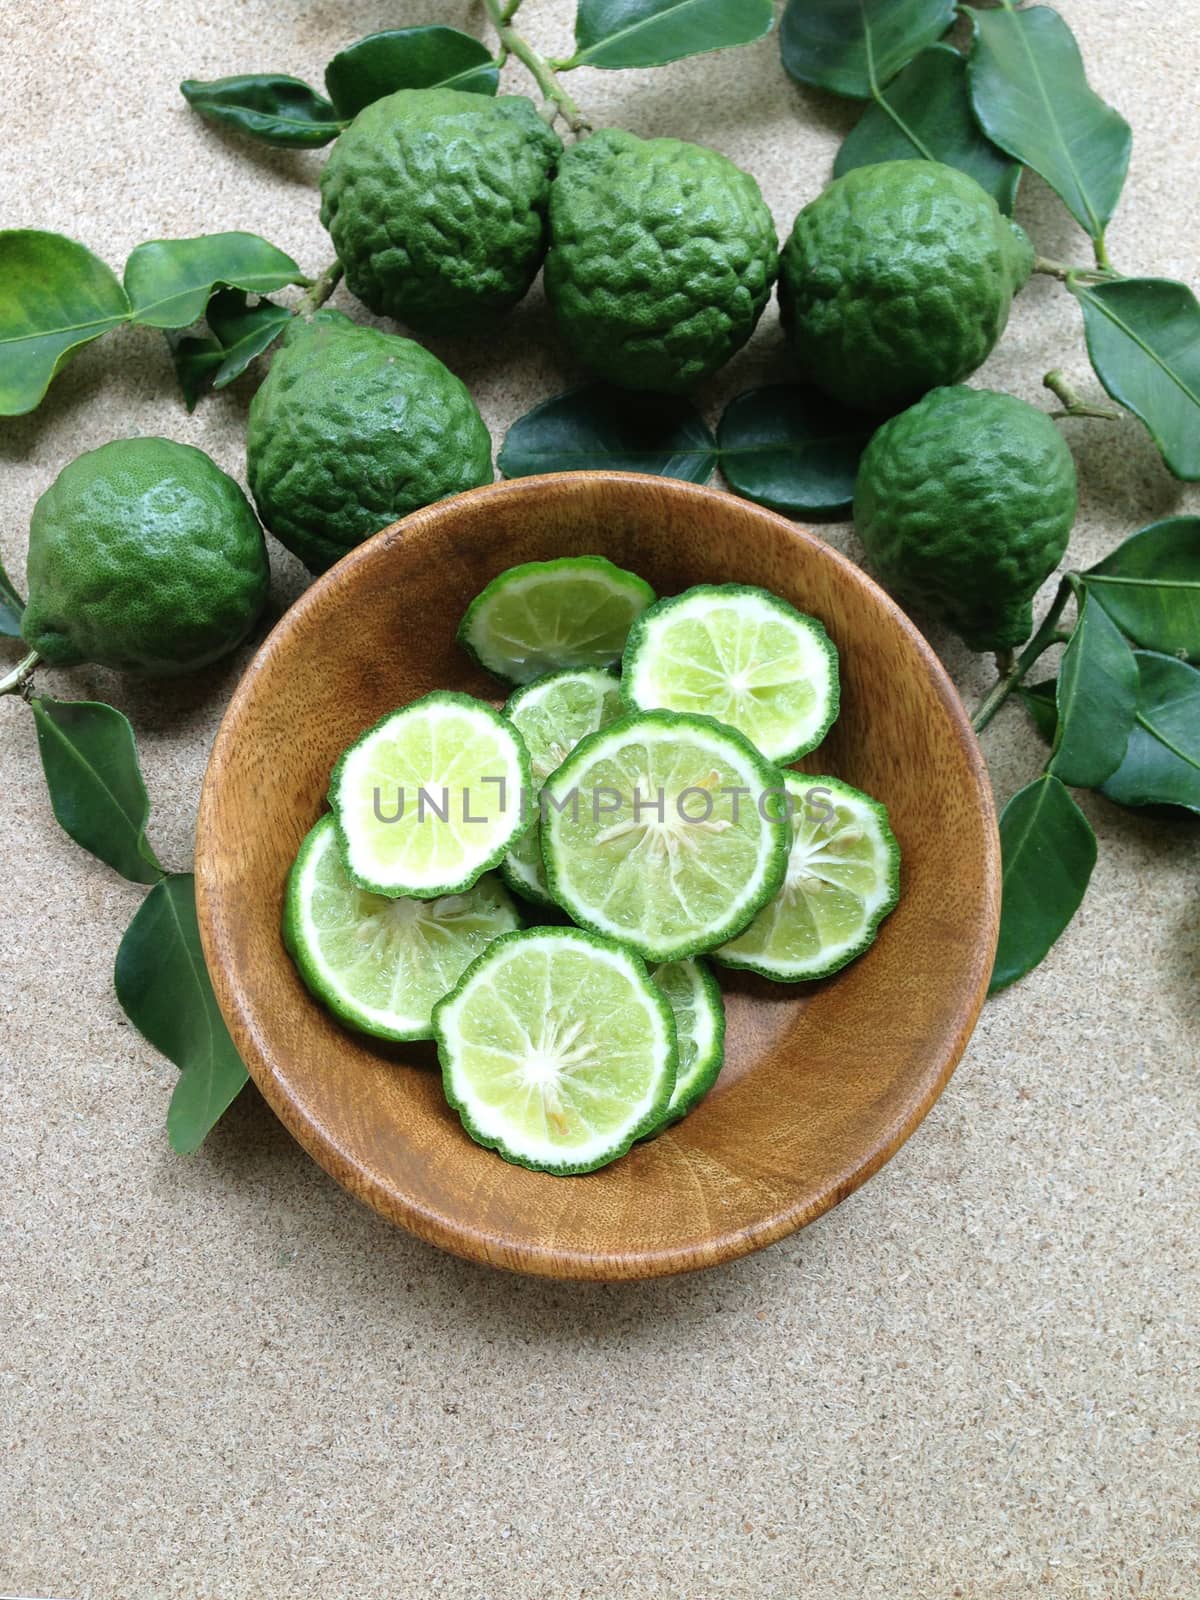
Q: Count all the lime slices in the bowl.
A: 9